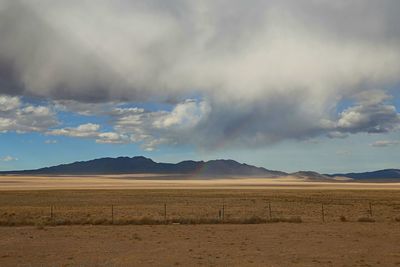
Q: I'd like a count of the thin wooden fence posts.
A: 7